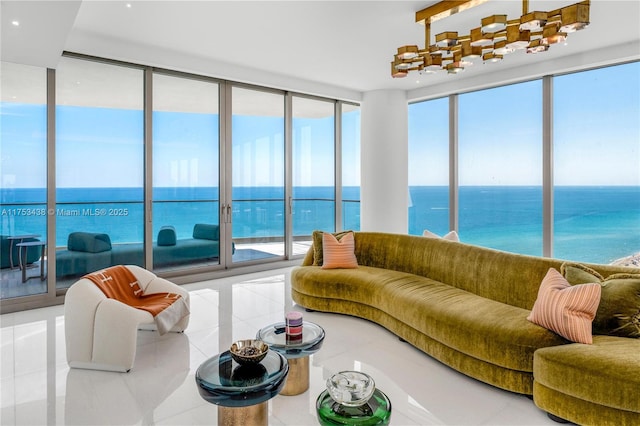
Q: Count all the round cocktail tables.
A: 3